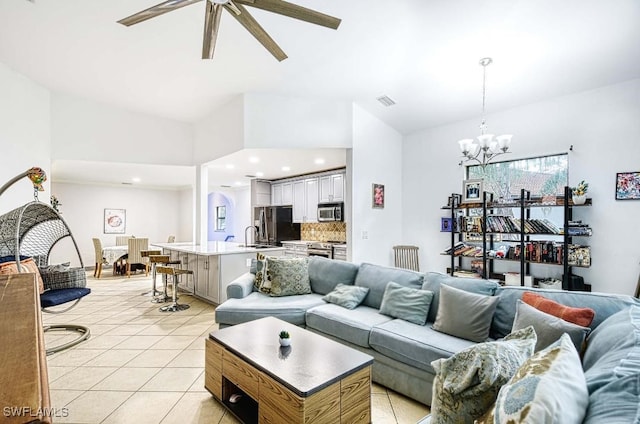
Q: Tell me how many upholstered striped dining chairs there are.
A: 4